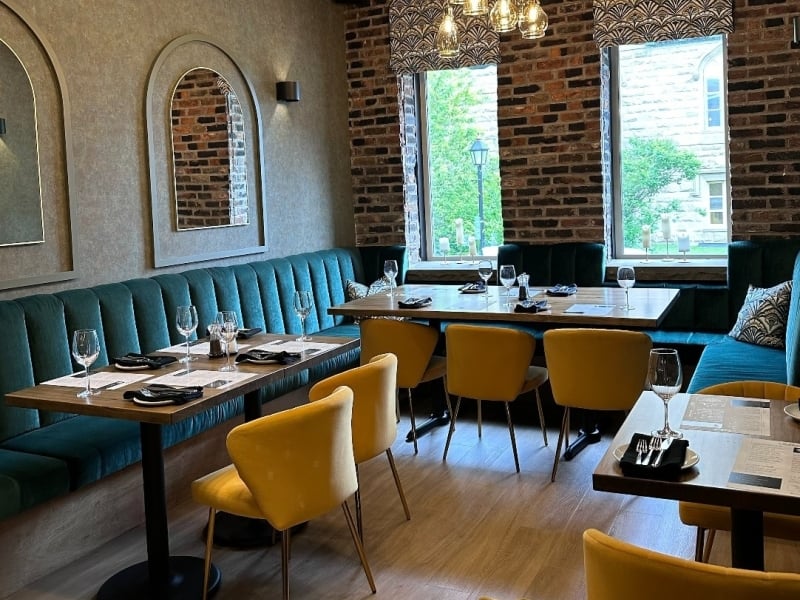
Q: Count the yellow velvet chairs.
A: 7